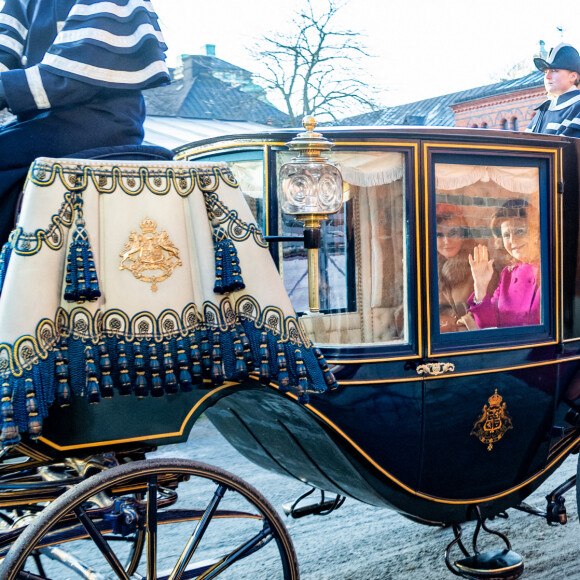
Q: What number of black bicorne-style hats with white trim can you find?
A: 1